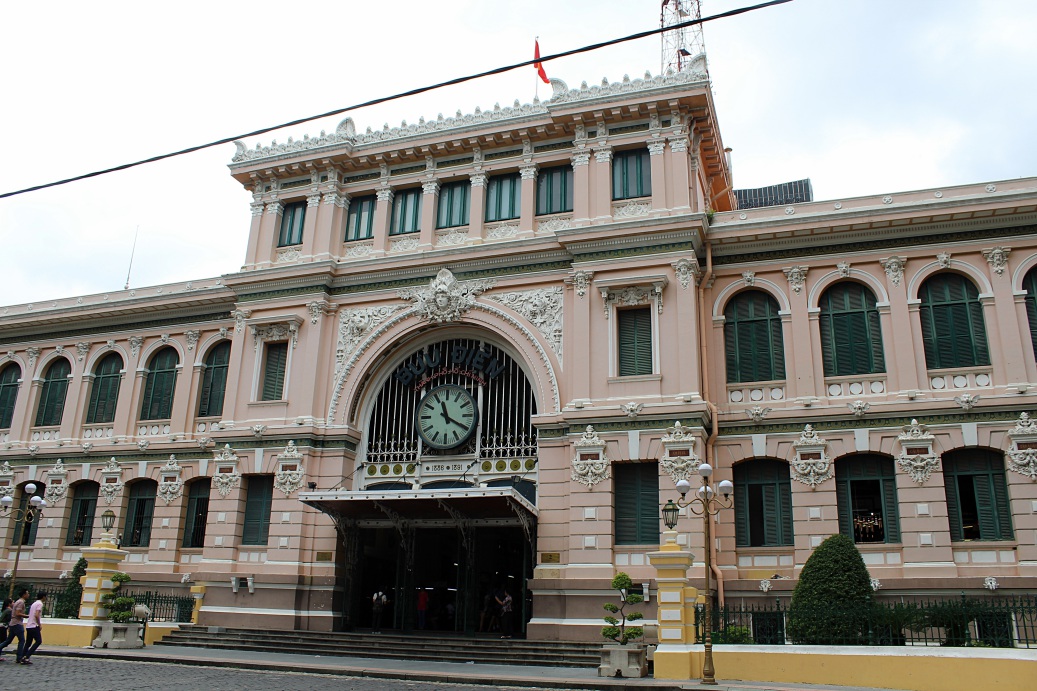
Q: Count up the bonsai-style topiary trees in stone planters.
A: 2